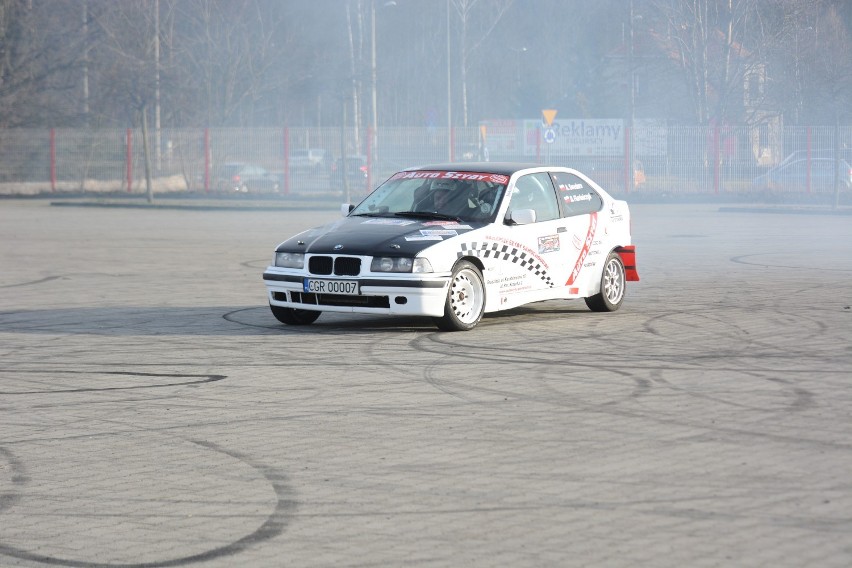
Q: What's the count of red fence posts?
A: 10